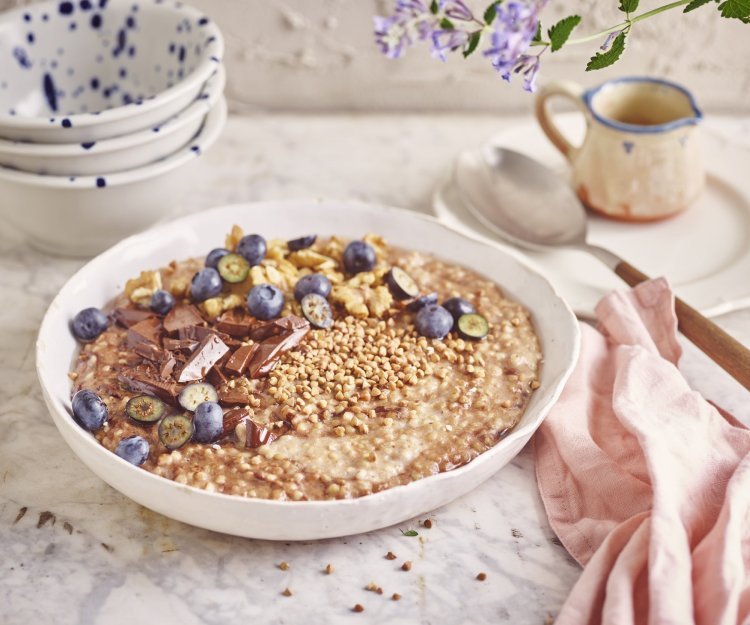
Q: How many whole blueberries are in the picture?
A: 13